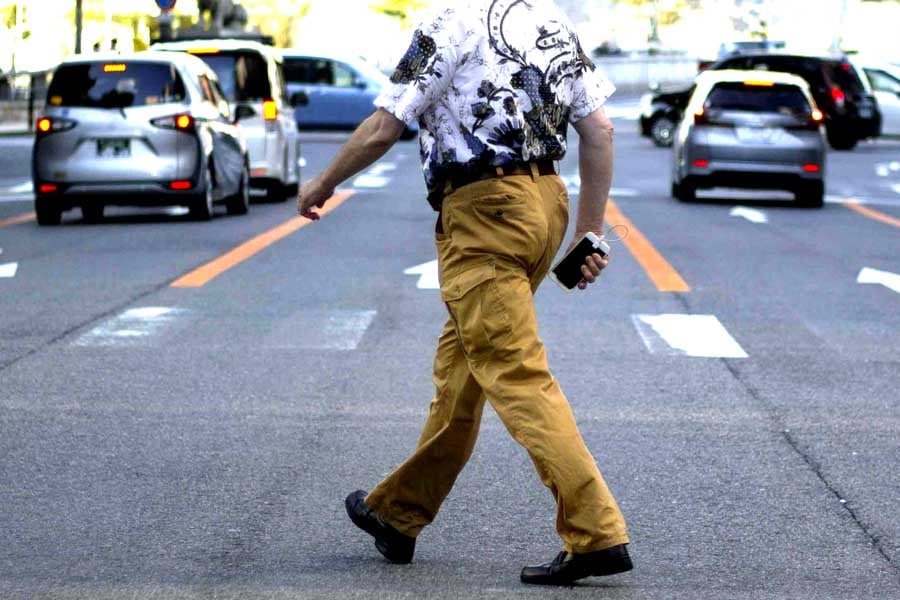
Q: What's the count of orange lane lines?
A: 4